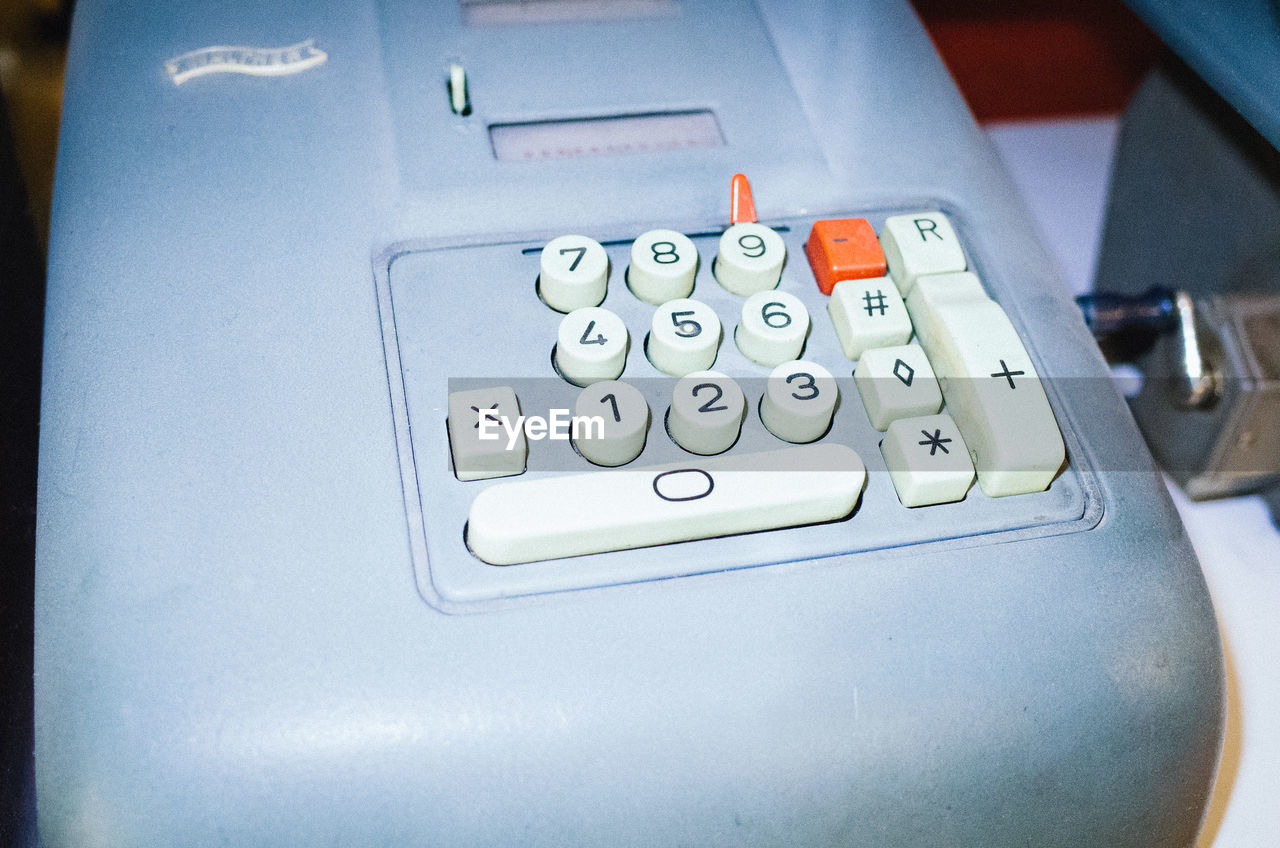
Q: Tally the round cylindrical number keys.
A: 9